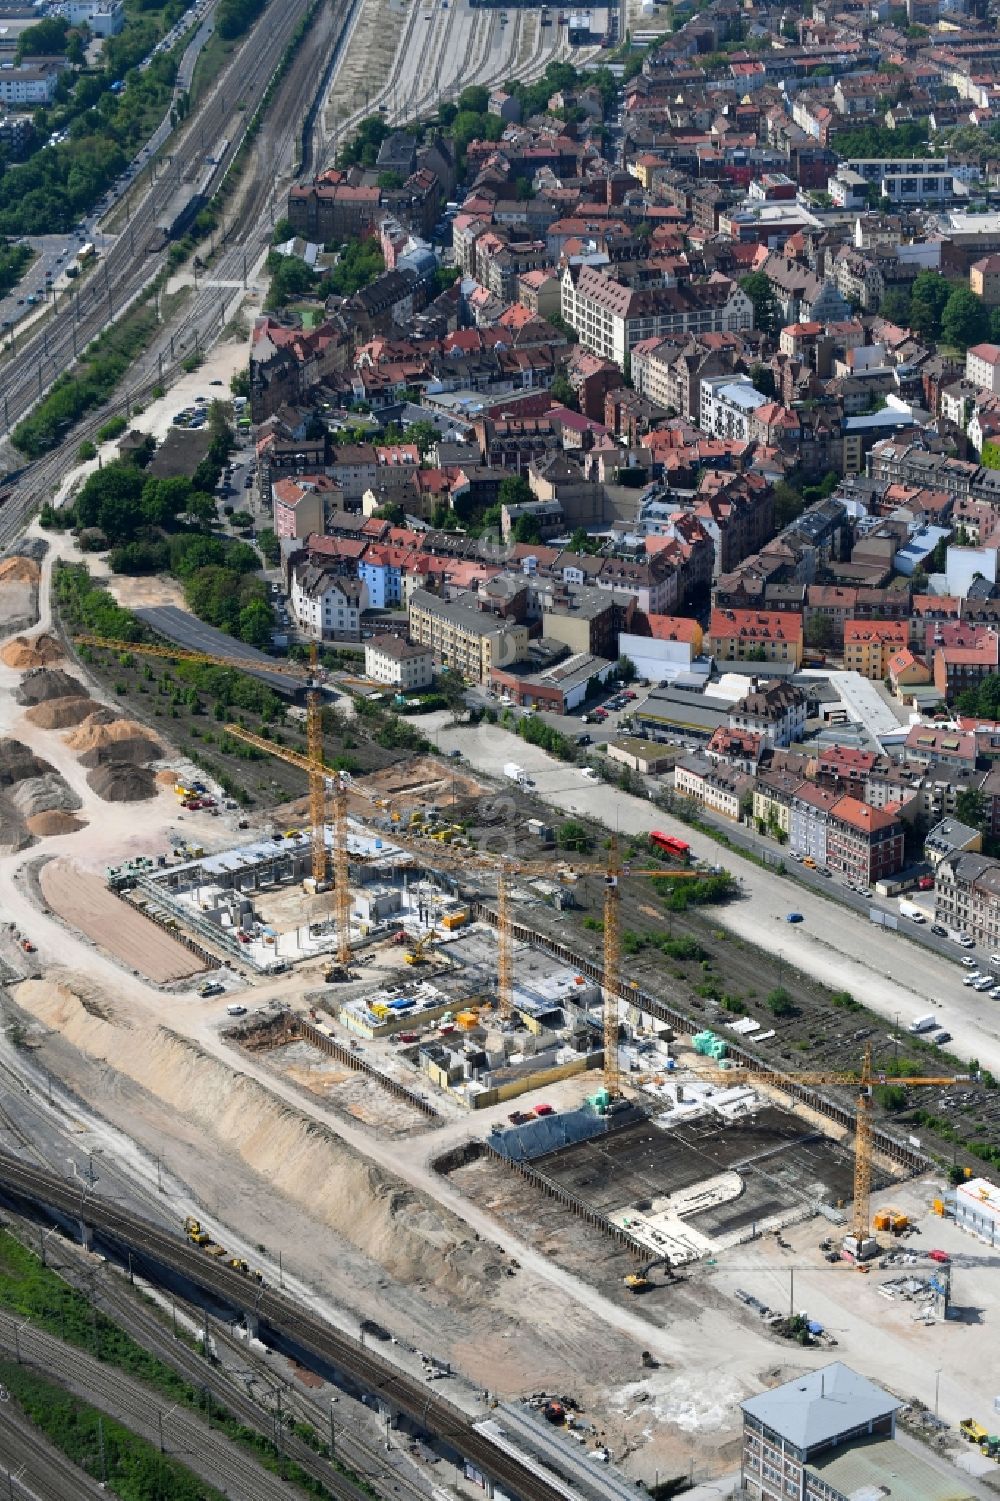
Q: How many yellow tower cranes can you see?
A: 5